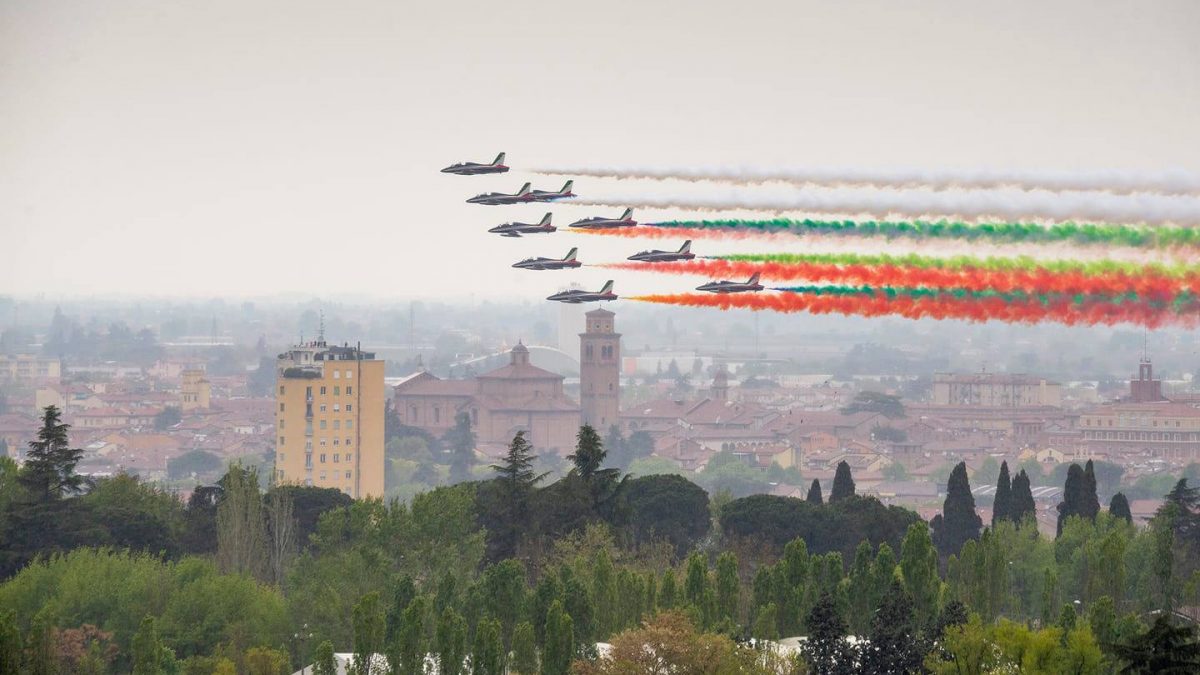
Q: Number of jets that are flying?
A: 9